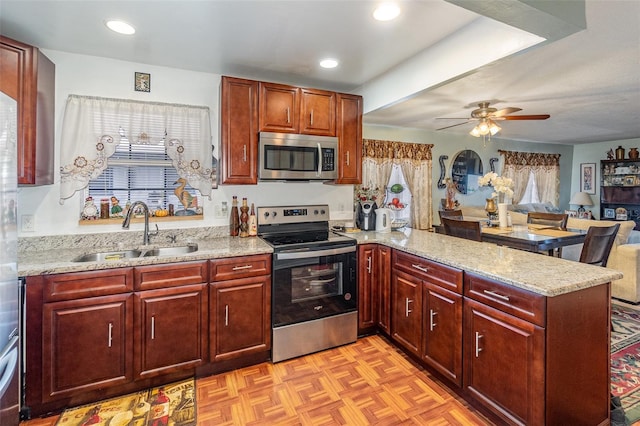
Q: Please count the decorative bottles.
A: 3